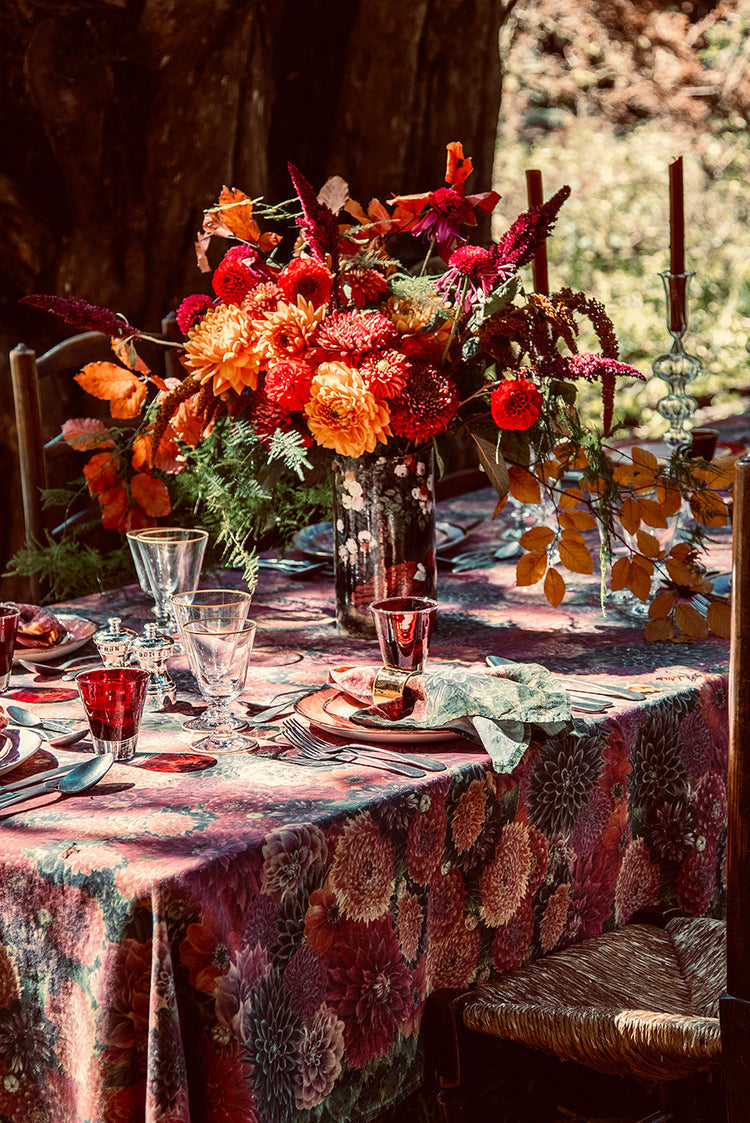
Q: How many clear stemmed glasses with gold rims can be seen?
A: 4